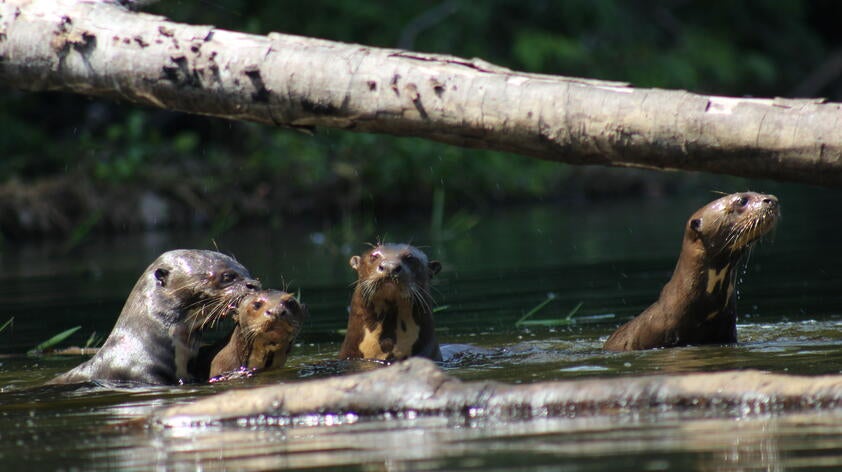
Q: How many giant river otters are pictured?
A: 4